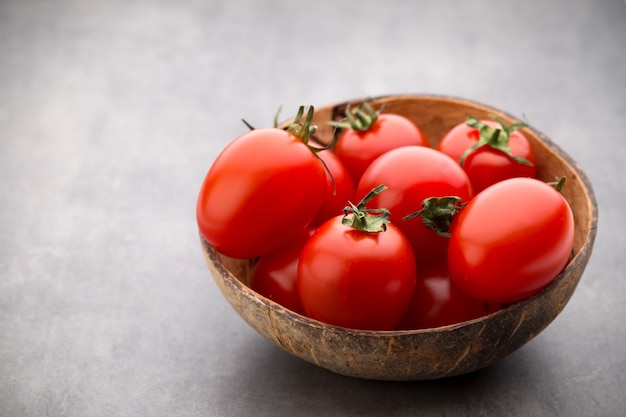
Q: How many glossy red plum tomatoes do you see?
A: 9